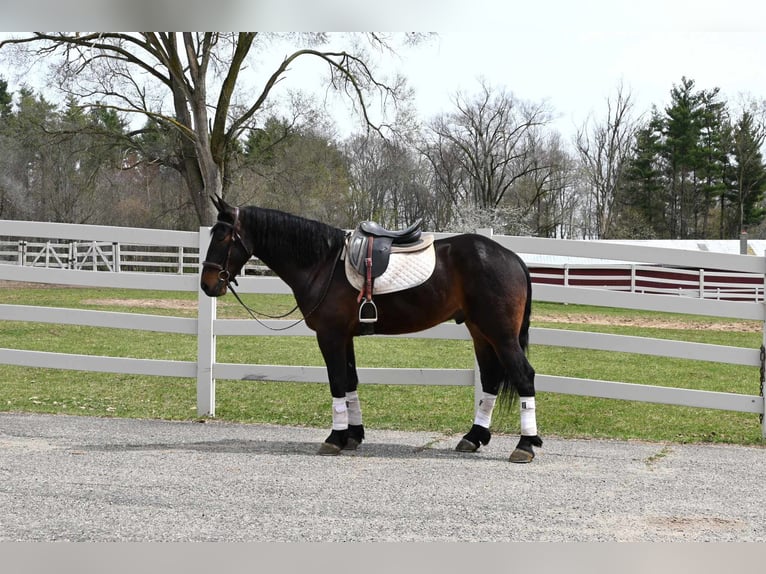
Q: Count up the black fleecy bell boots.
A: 0